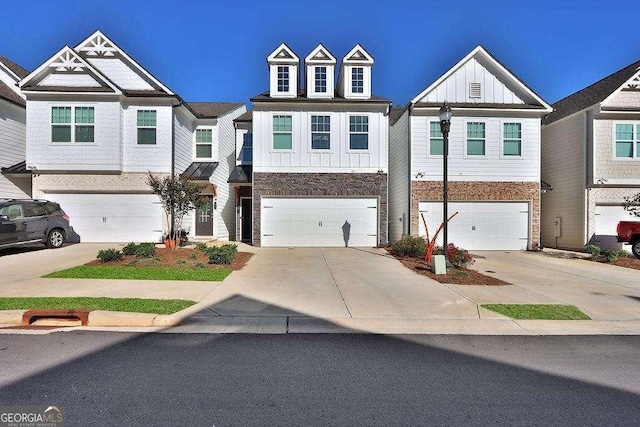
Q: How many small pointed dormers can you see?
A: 3